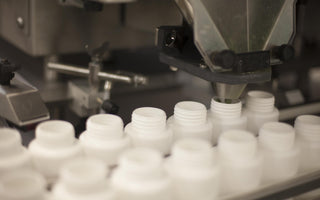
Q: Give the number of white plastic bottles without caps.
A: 14